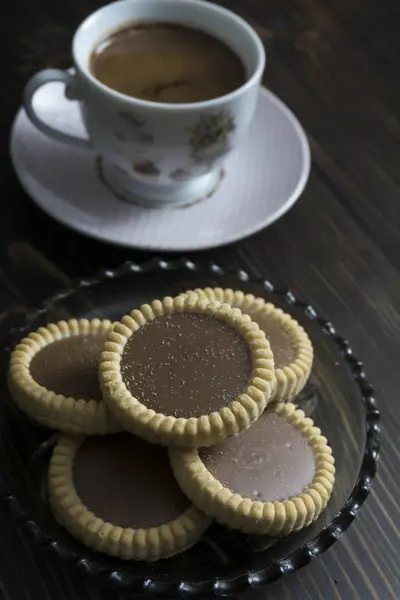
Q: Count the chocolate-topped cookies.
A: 5